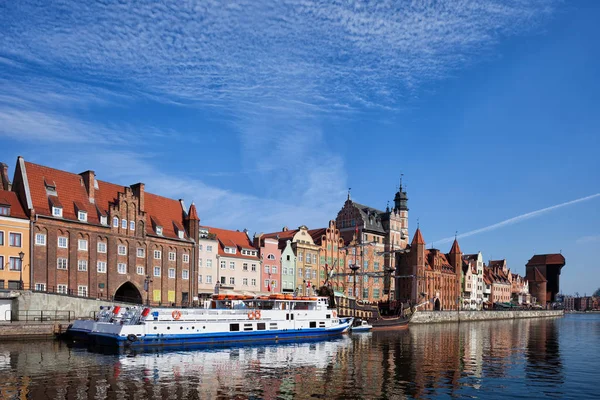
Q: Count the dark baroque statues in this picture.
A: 0